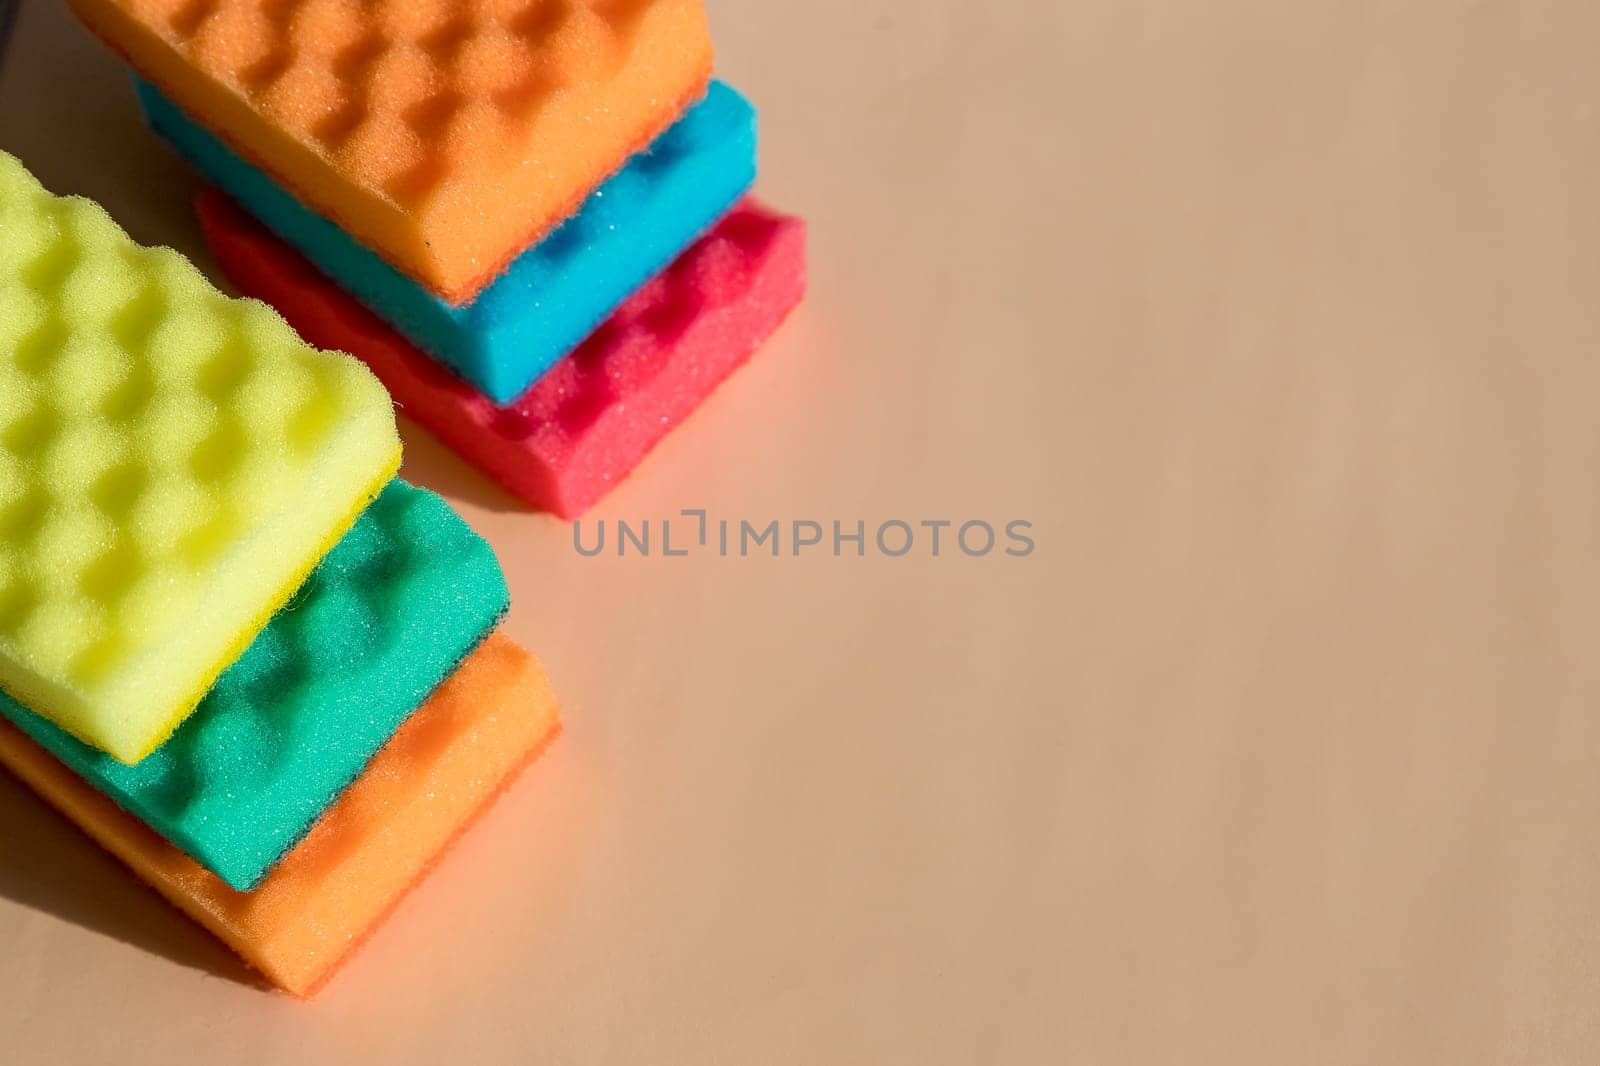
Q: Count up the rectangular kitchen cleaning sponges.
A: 6